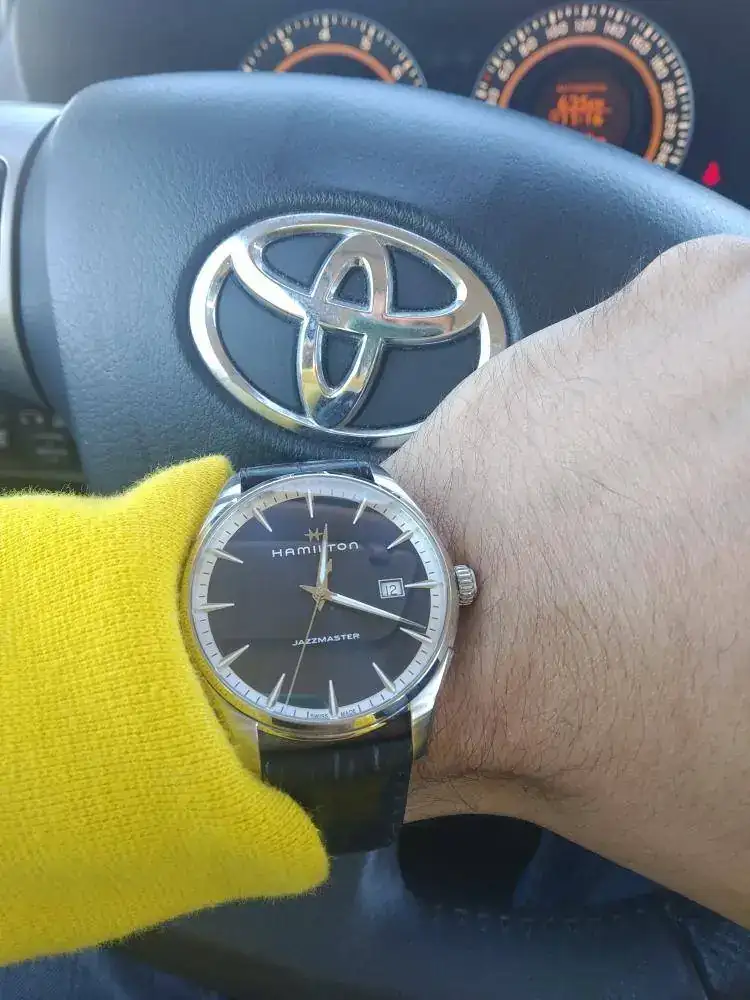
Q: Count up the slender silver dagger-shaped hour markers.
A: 12